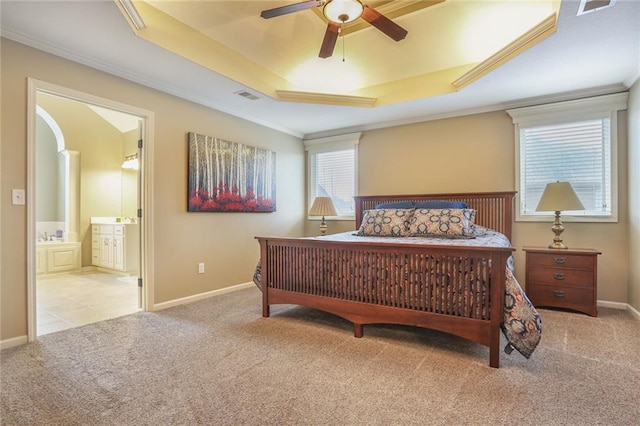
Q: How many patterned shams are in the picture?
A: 2